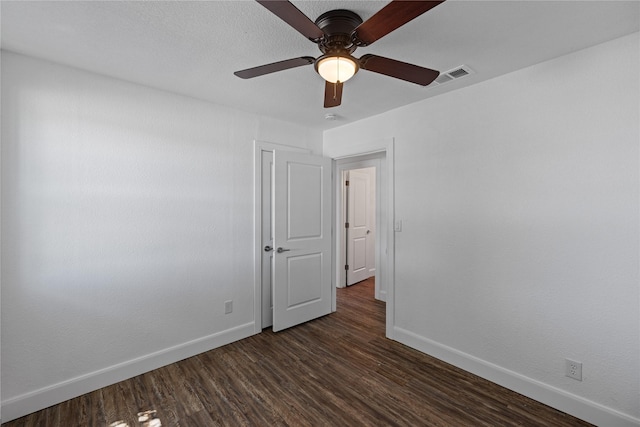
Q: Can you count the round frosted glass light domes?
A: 1